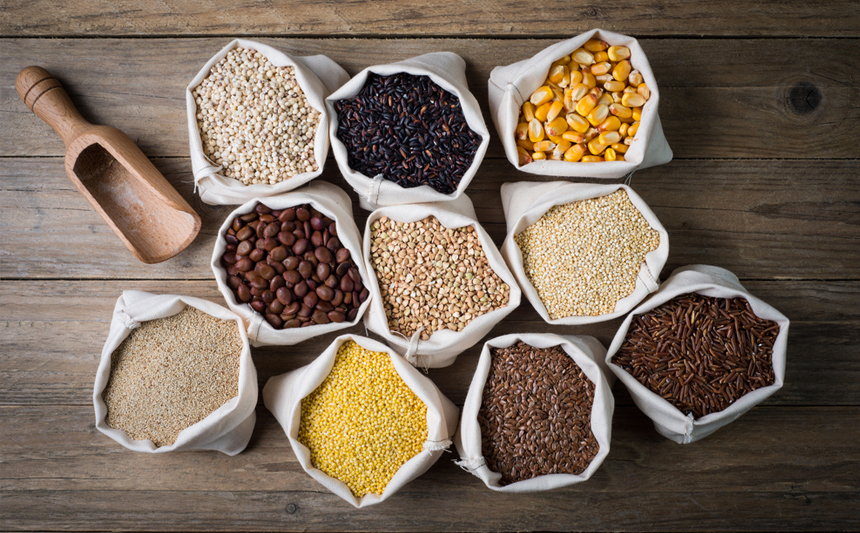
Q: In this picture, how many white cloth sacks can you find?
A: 10